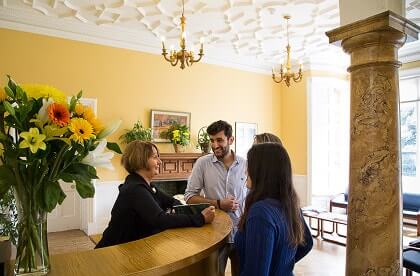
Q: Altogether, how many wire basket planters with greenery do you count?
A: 1